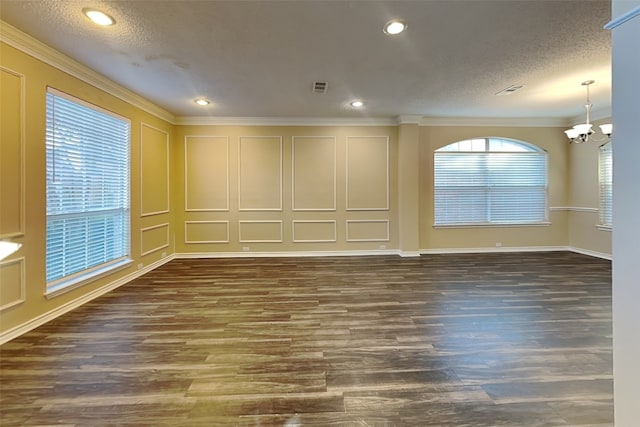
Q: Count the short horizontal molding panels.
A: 6